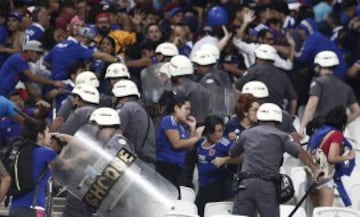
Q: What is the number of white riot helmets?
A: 14